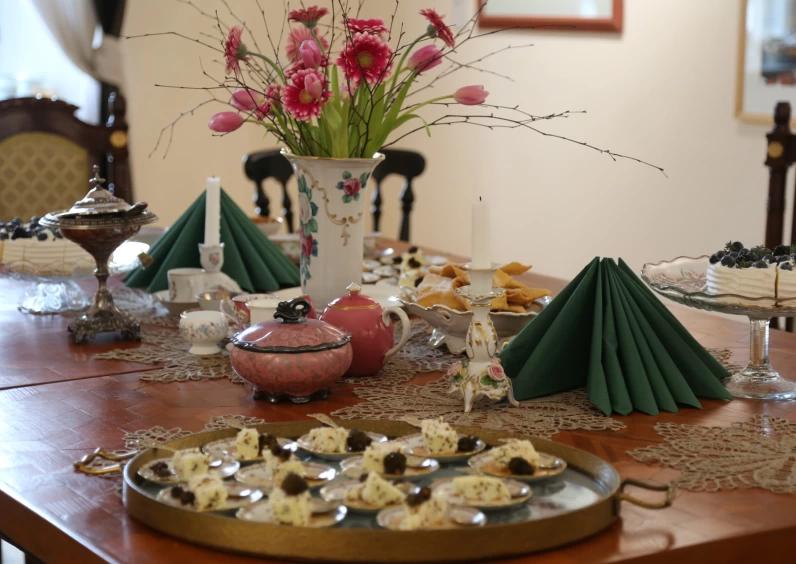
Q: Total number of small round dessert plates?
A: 12